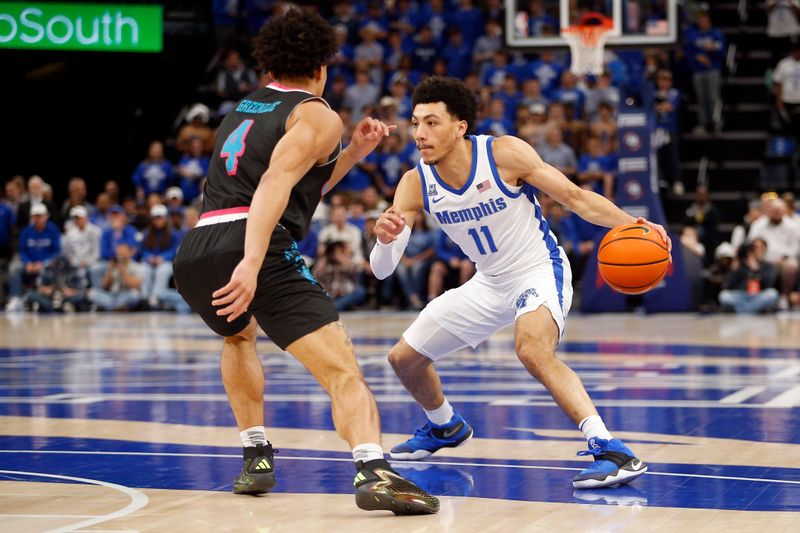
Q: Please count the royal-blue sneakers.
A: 2